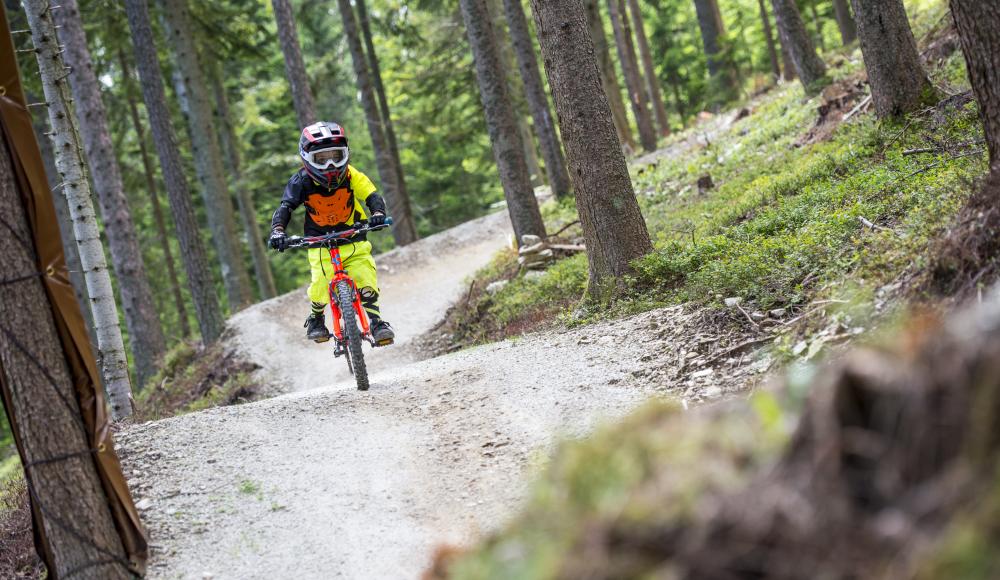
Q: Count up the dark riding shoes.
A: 2